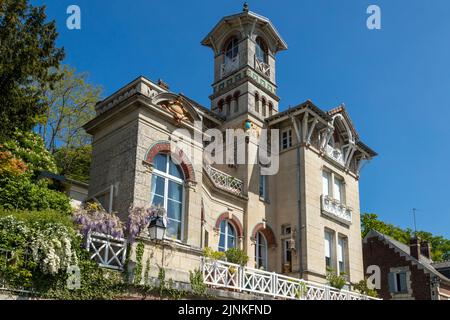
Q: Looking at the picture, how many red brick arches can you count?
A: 3